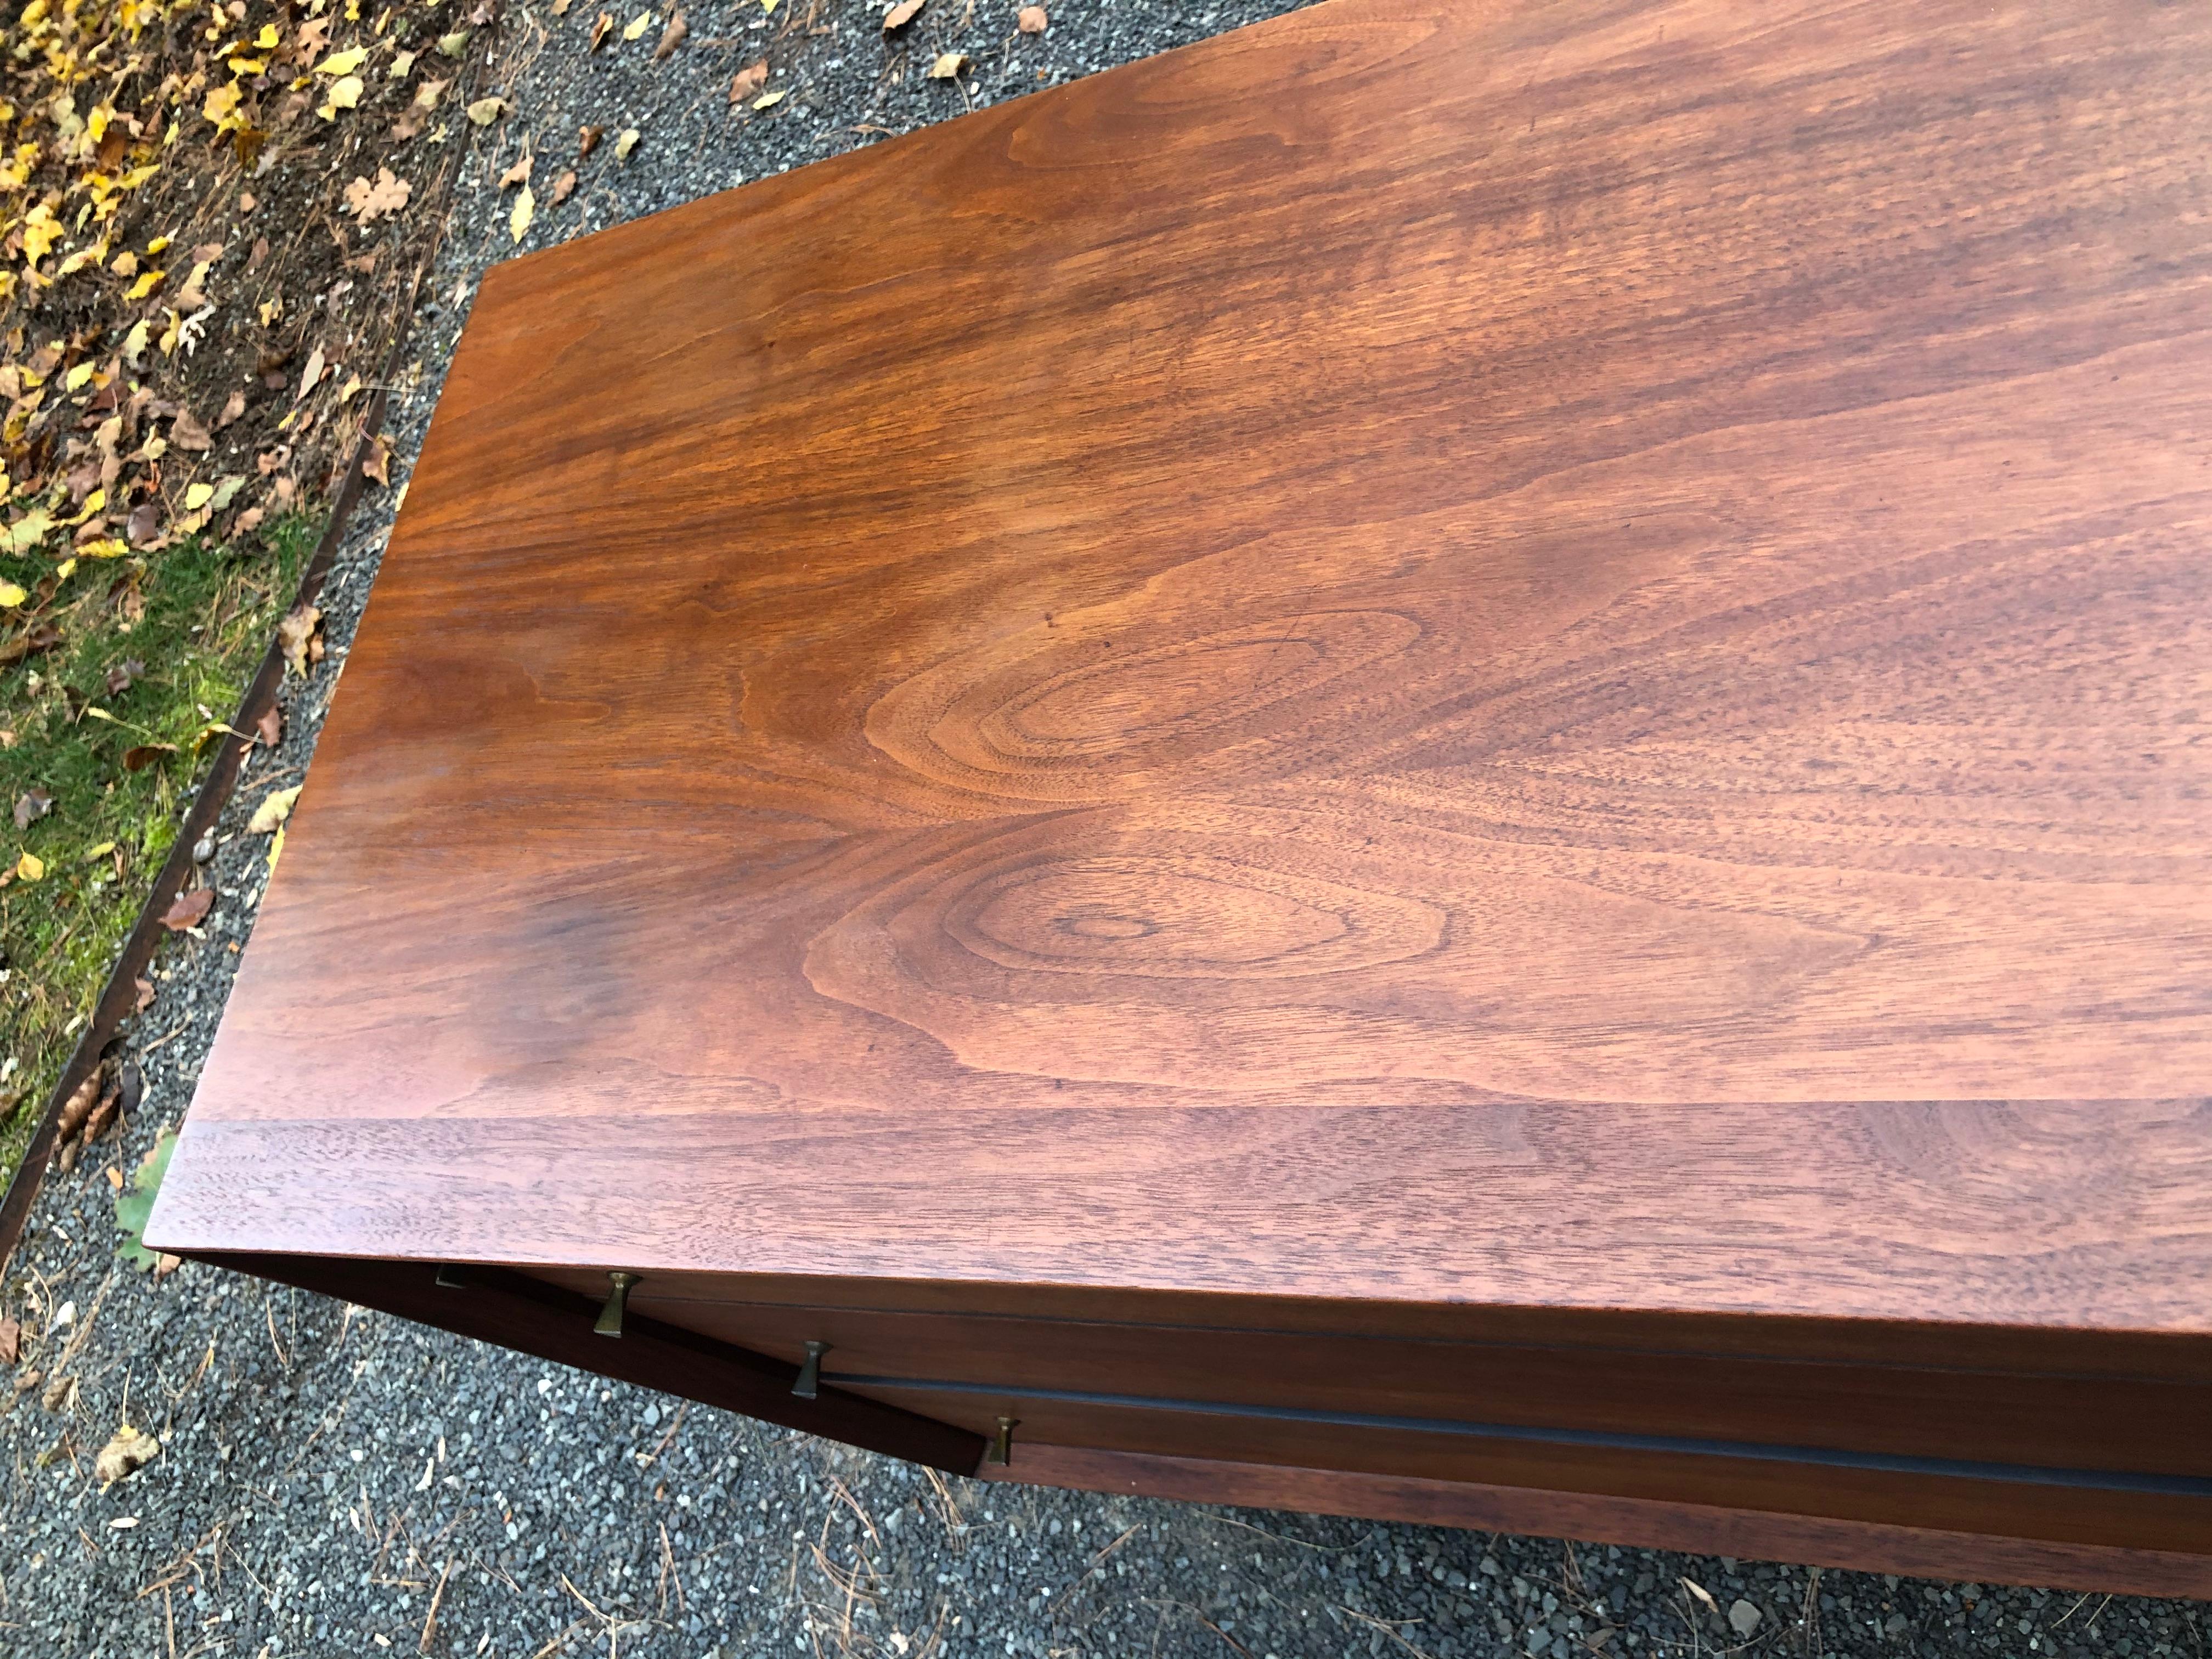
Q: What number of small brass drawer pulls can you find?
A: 4